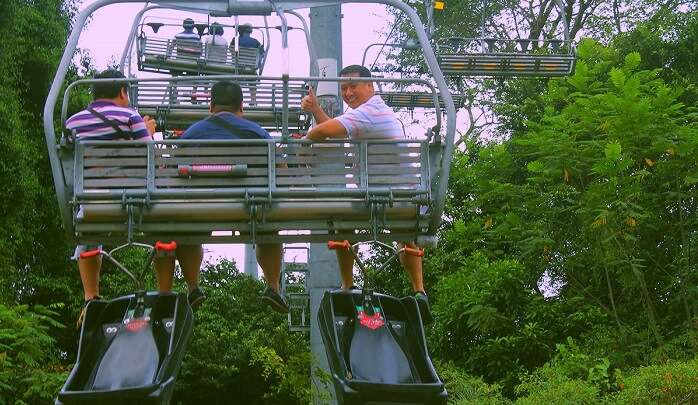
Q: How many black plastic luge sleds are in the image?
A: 2